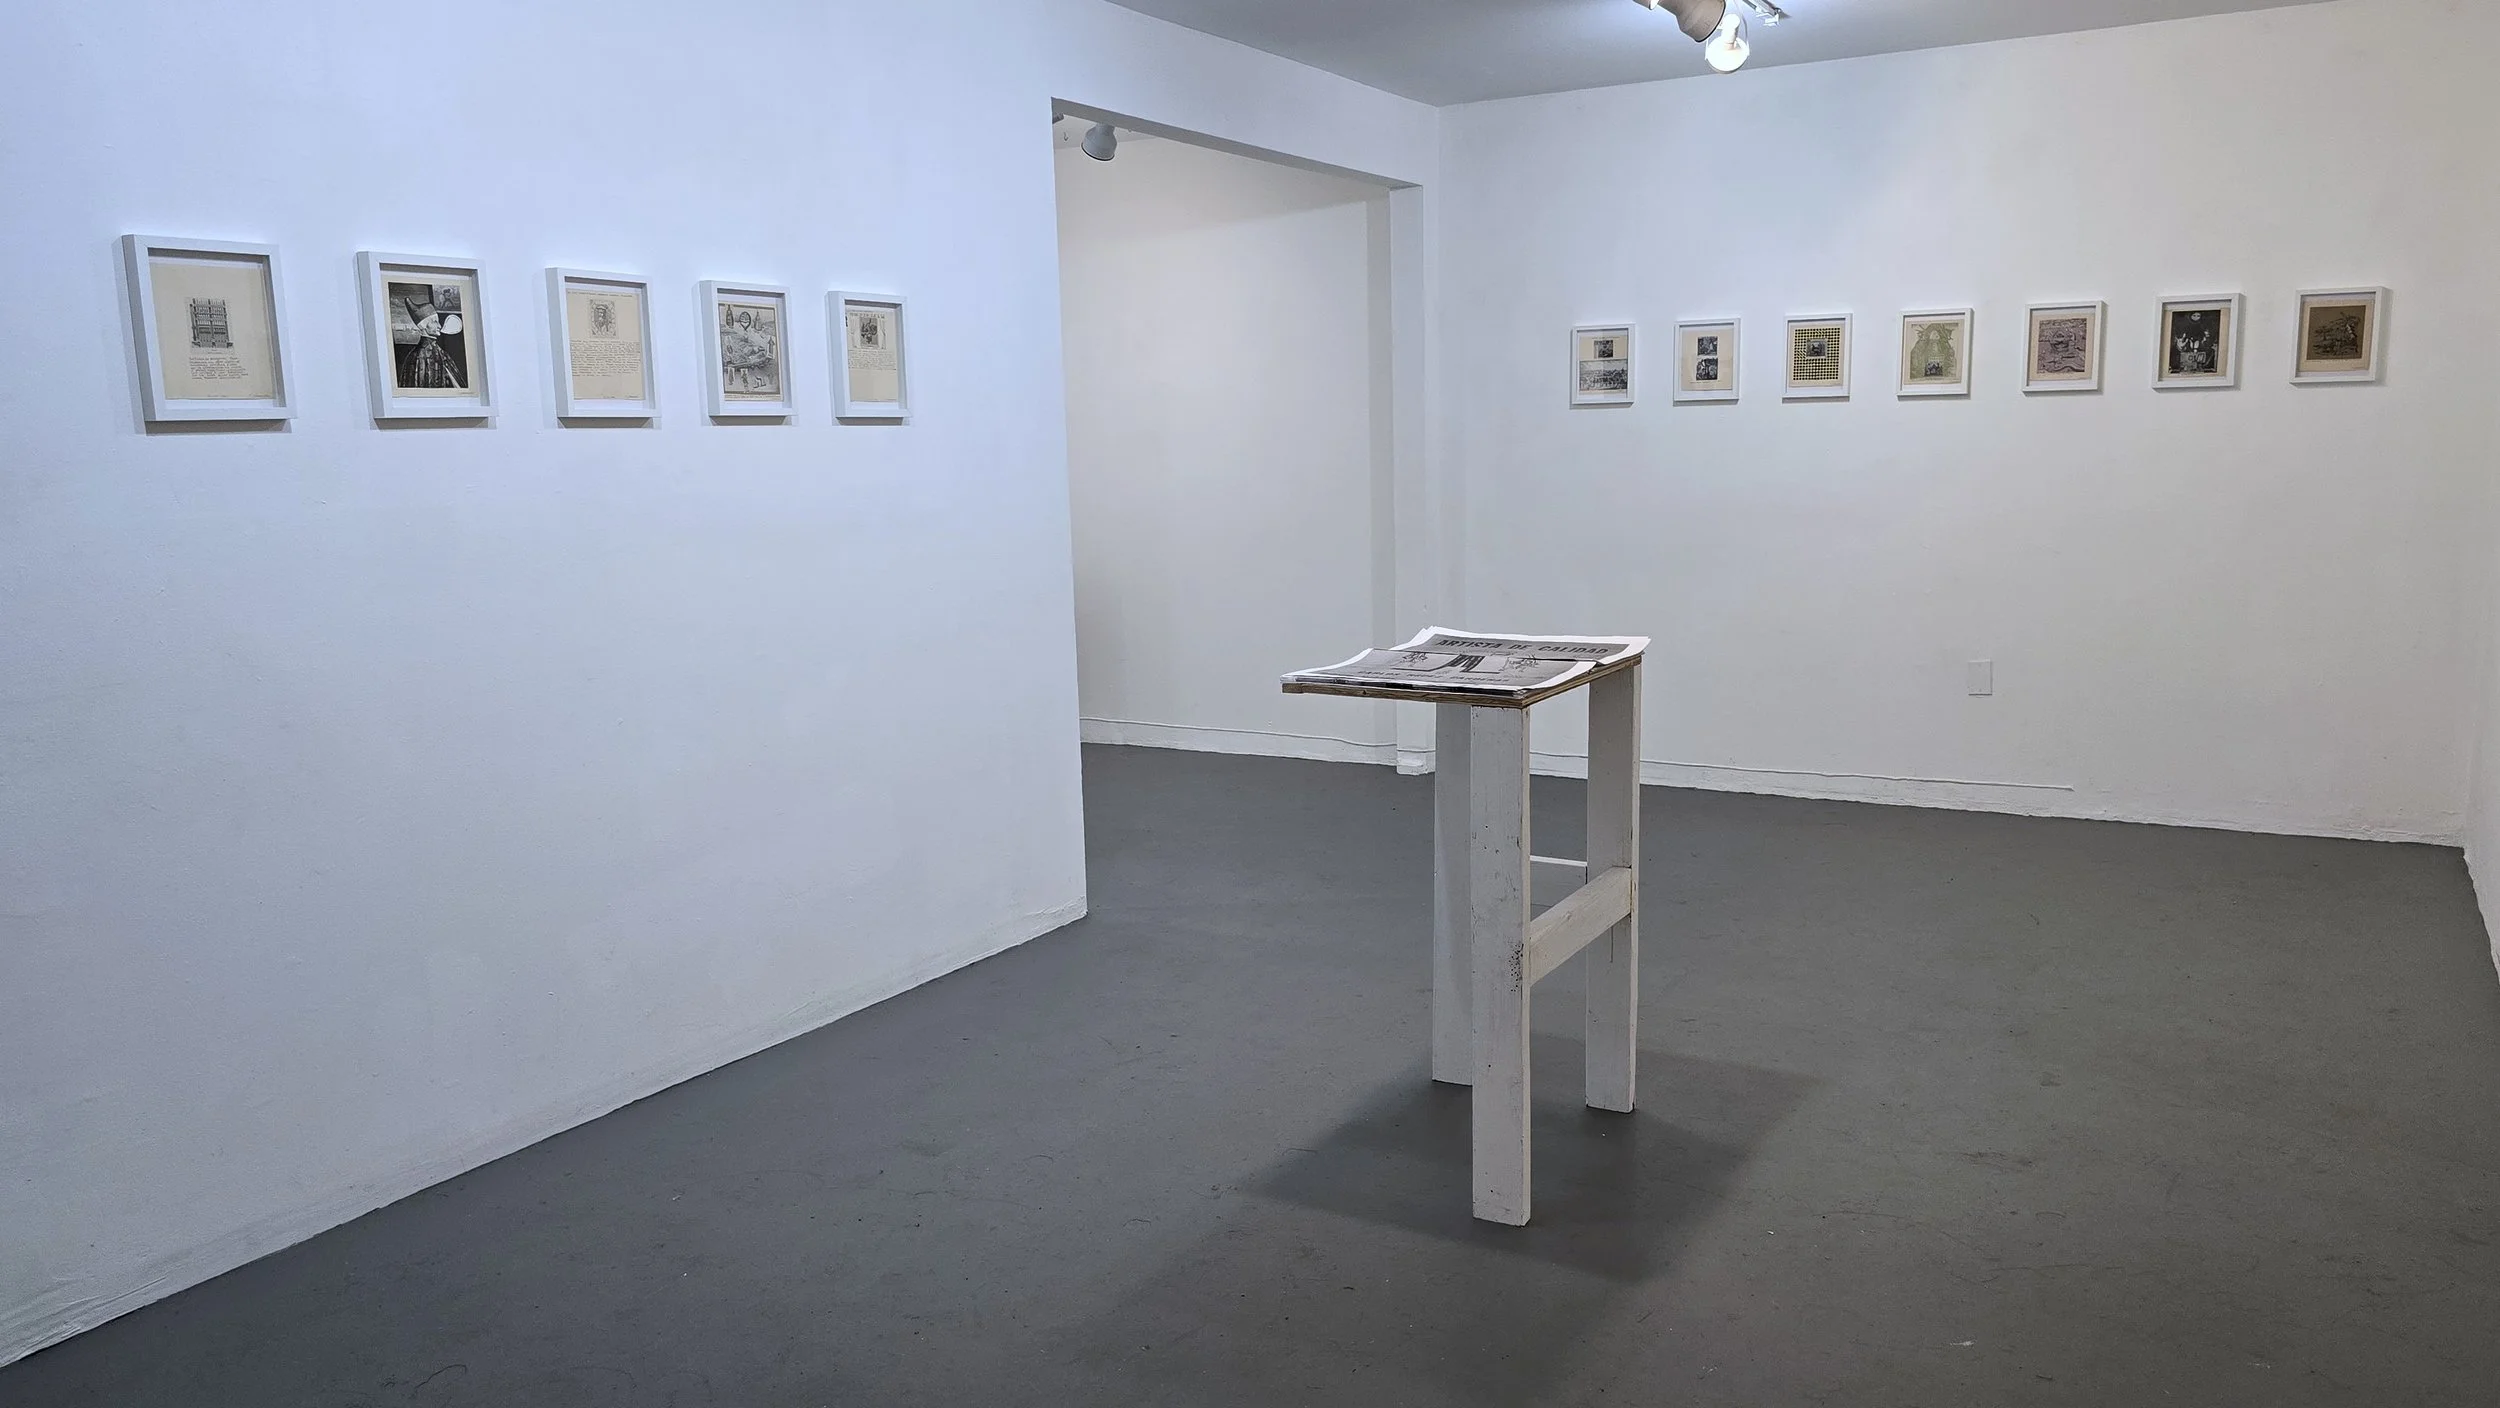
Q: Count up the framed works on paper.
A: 12